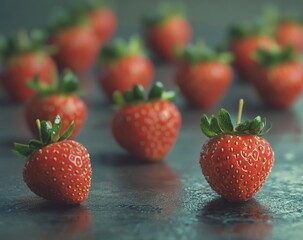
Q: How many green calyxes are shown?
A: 13